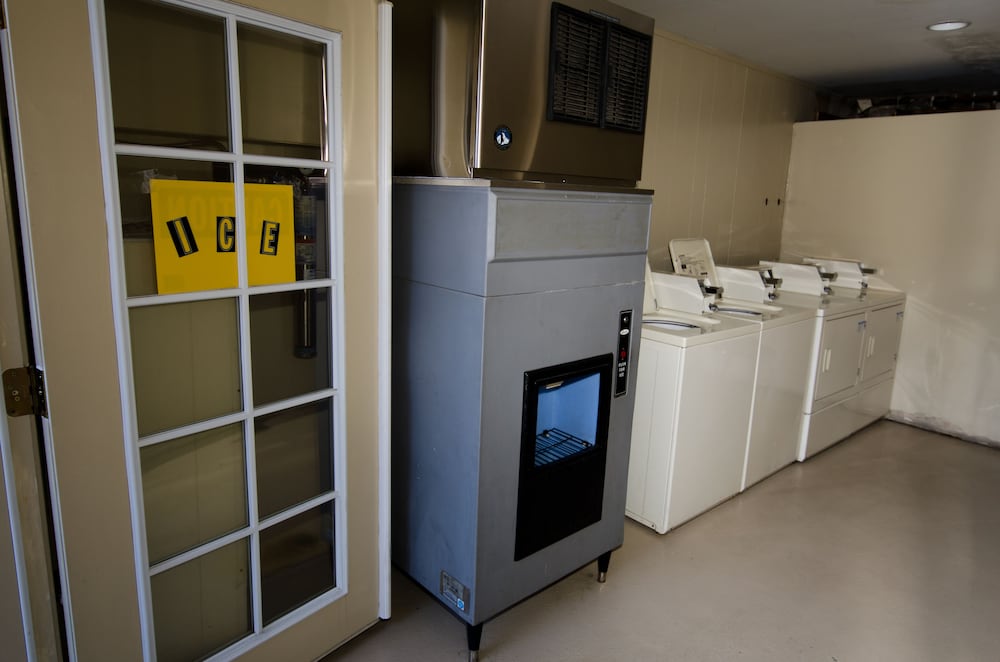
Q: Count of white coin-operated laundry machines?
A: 4